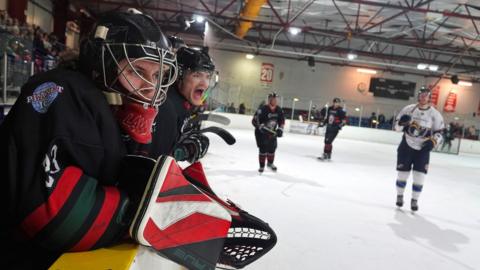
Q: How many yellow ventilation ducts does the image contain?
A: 1